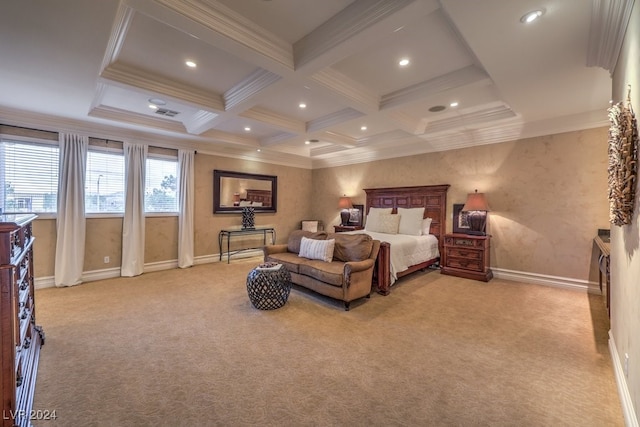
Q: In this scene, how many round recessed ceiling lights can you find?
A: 10